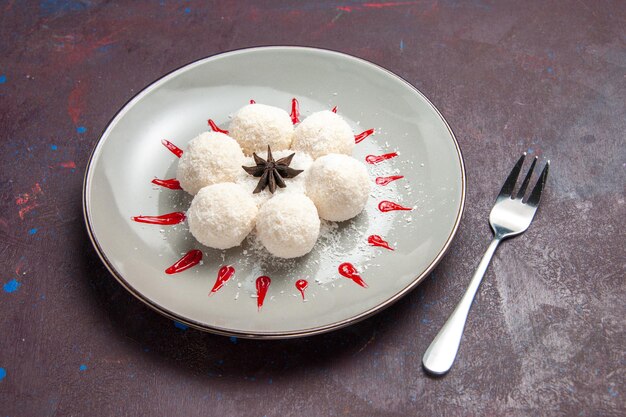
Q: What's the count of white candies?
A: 6